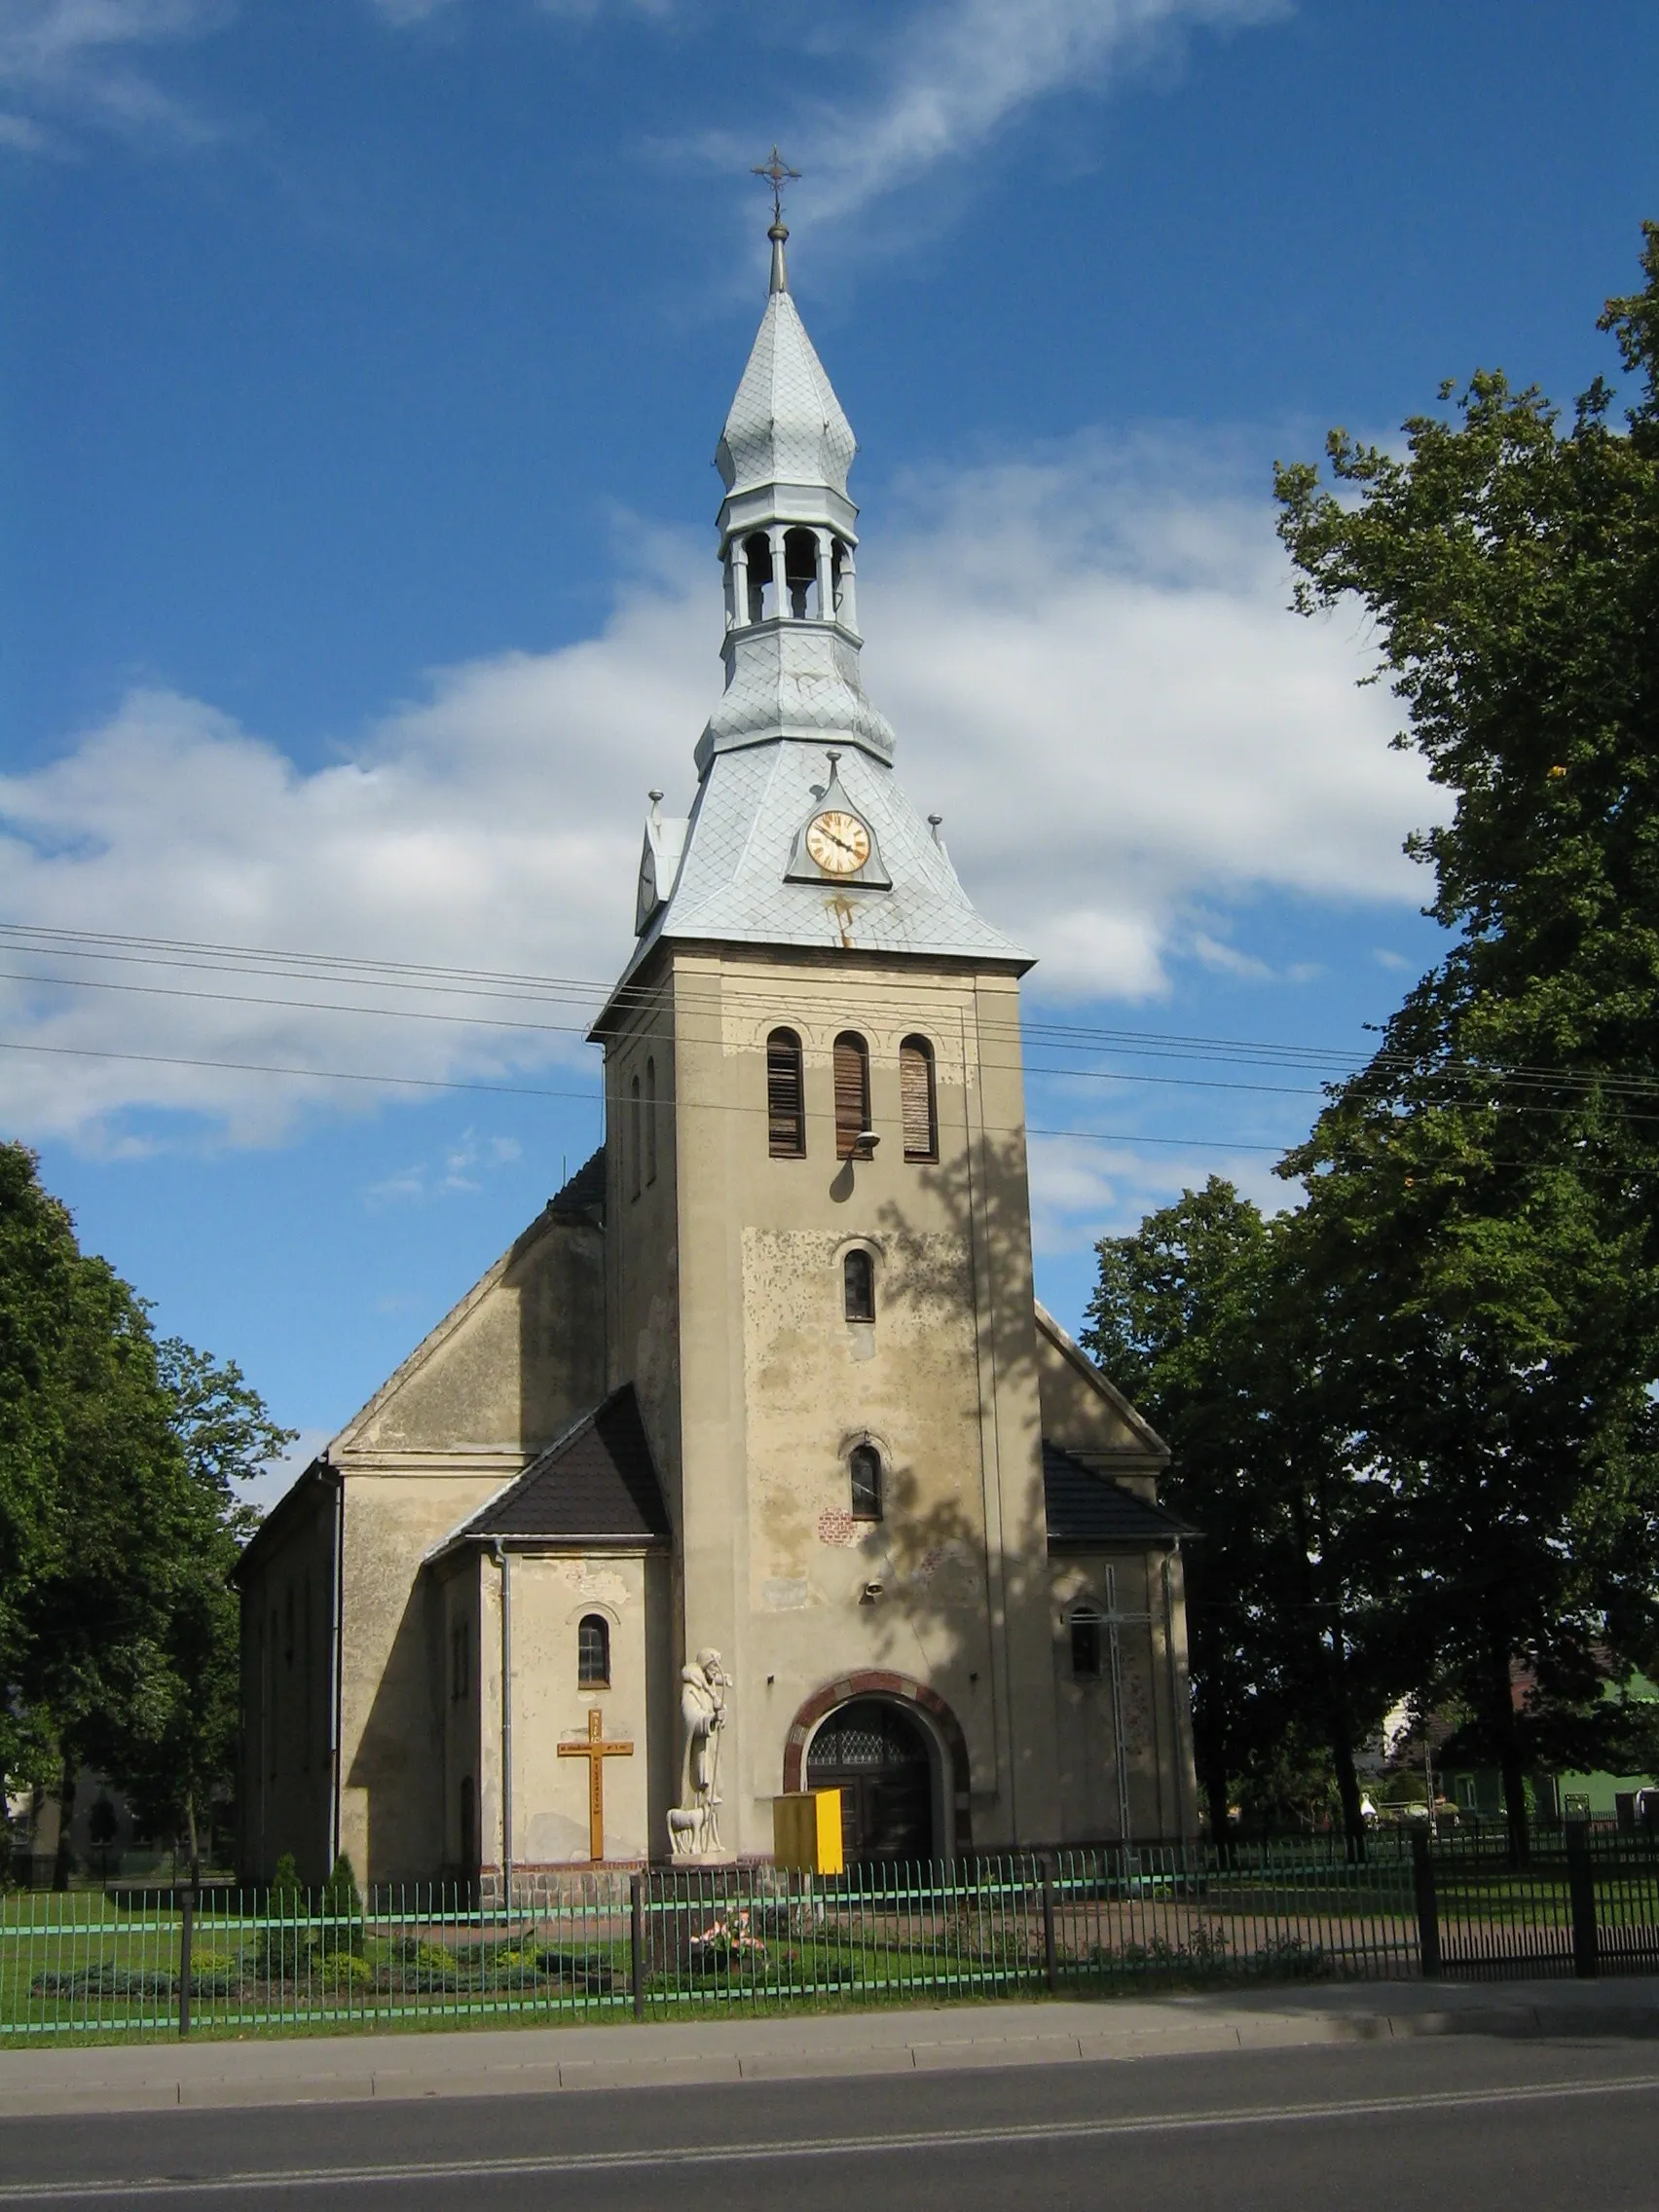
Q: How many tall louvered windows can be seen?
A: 3